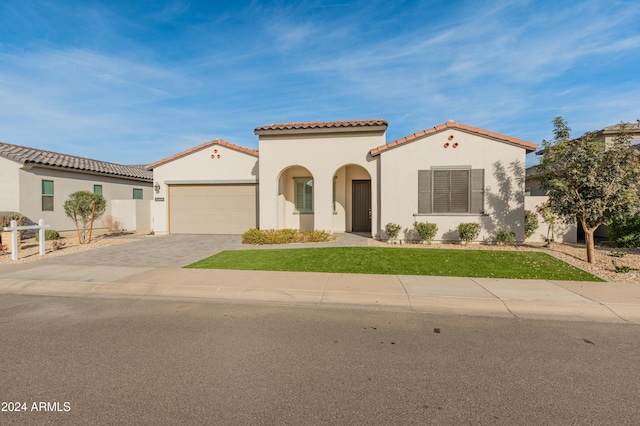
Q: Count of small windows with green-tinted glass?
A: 3